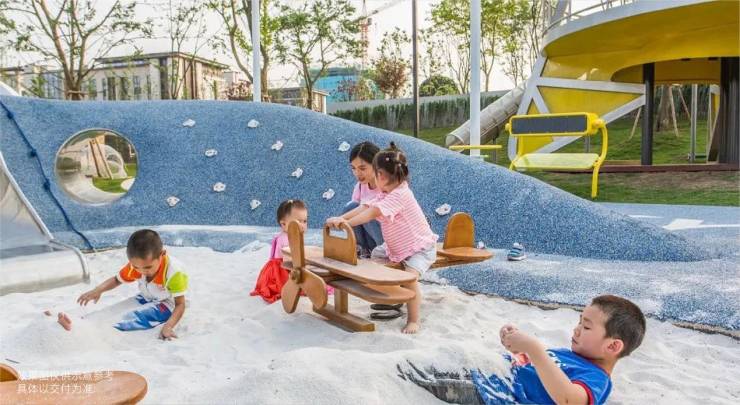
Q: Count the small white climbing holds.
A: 11